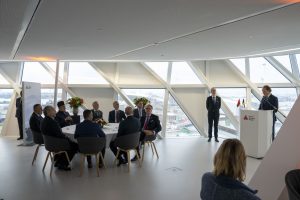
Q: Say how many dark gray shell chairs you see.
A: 5